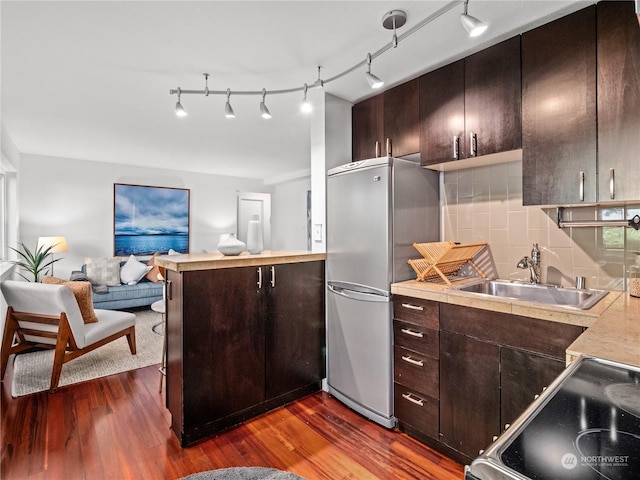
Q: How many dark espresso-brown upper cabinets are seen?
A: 6